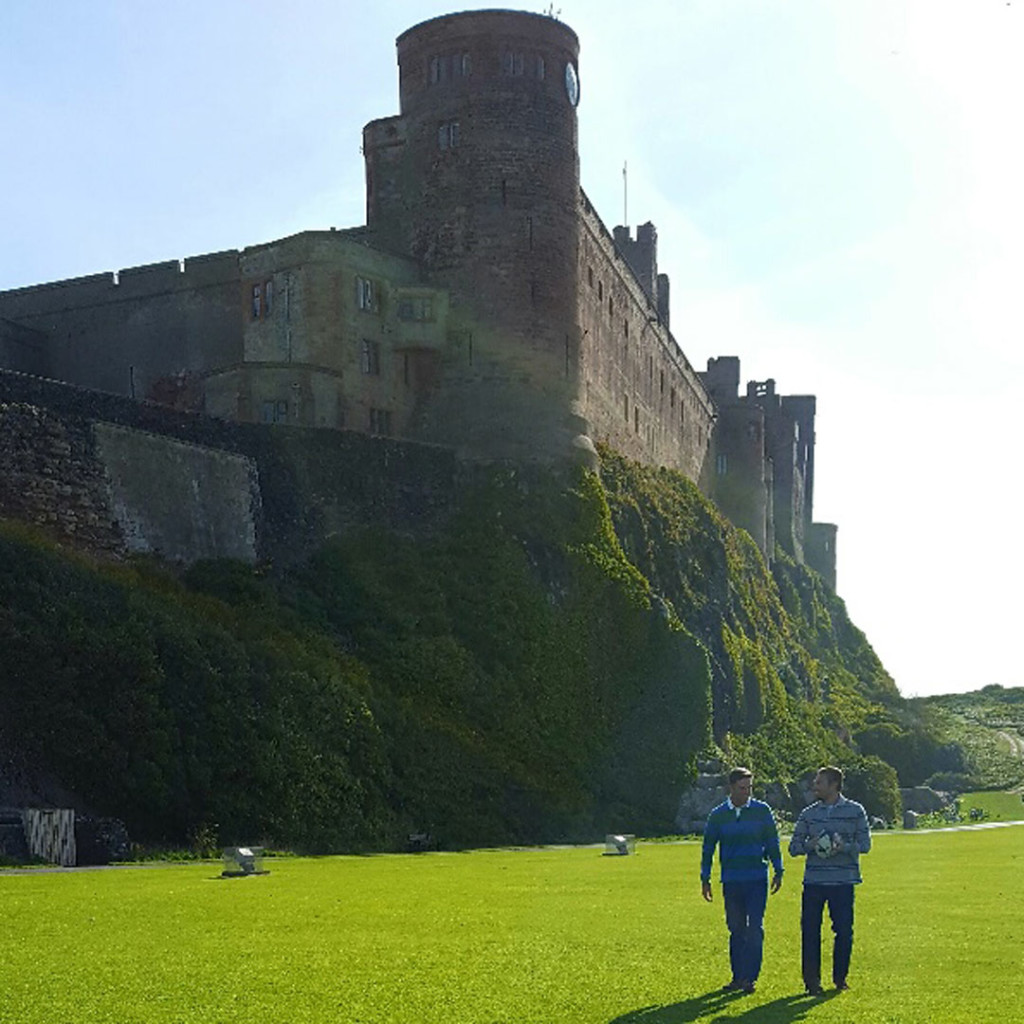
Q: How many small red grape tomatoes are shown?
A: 0